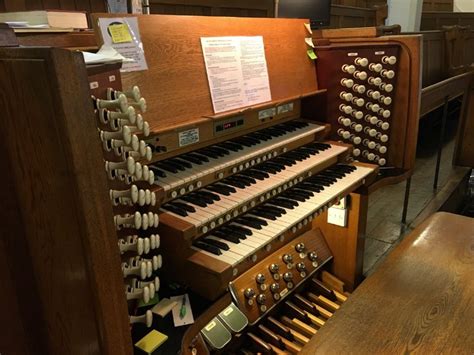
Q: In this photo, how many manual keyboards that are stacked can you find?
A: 3